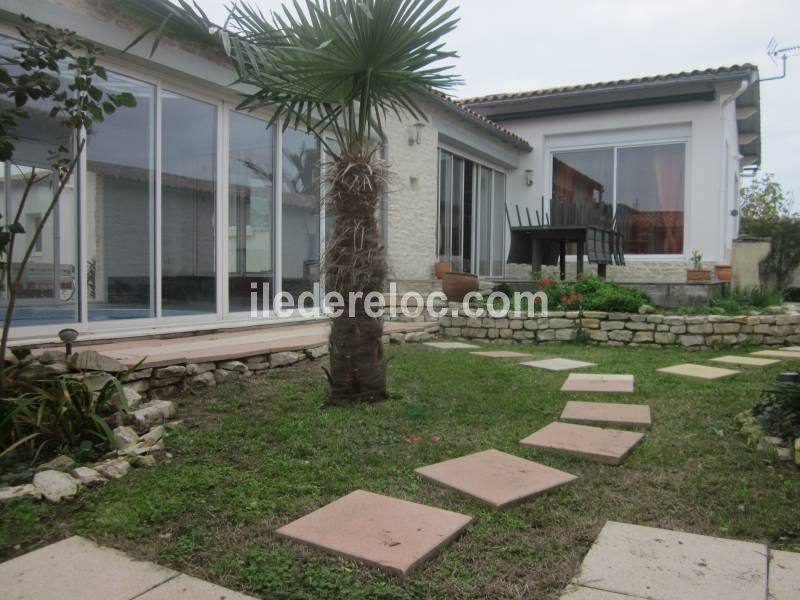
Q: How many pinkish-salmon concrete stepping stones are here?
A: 6